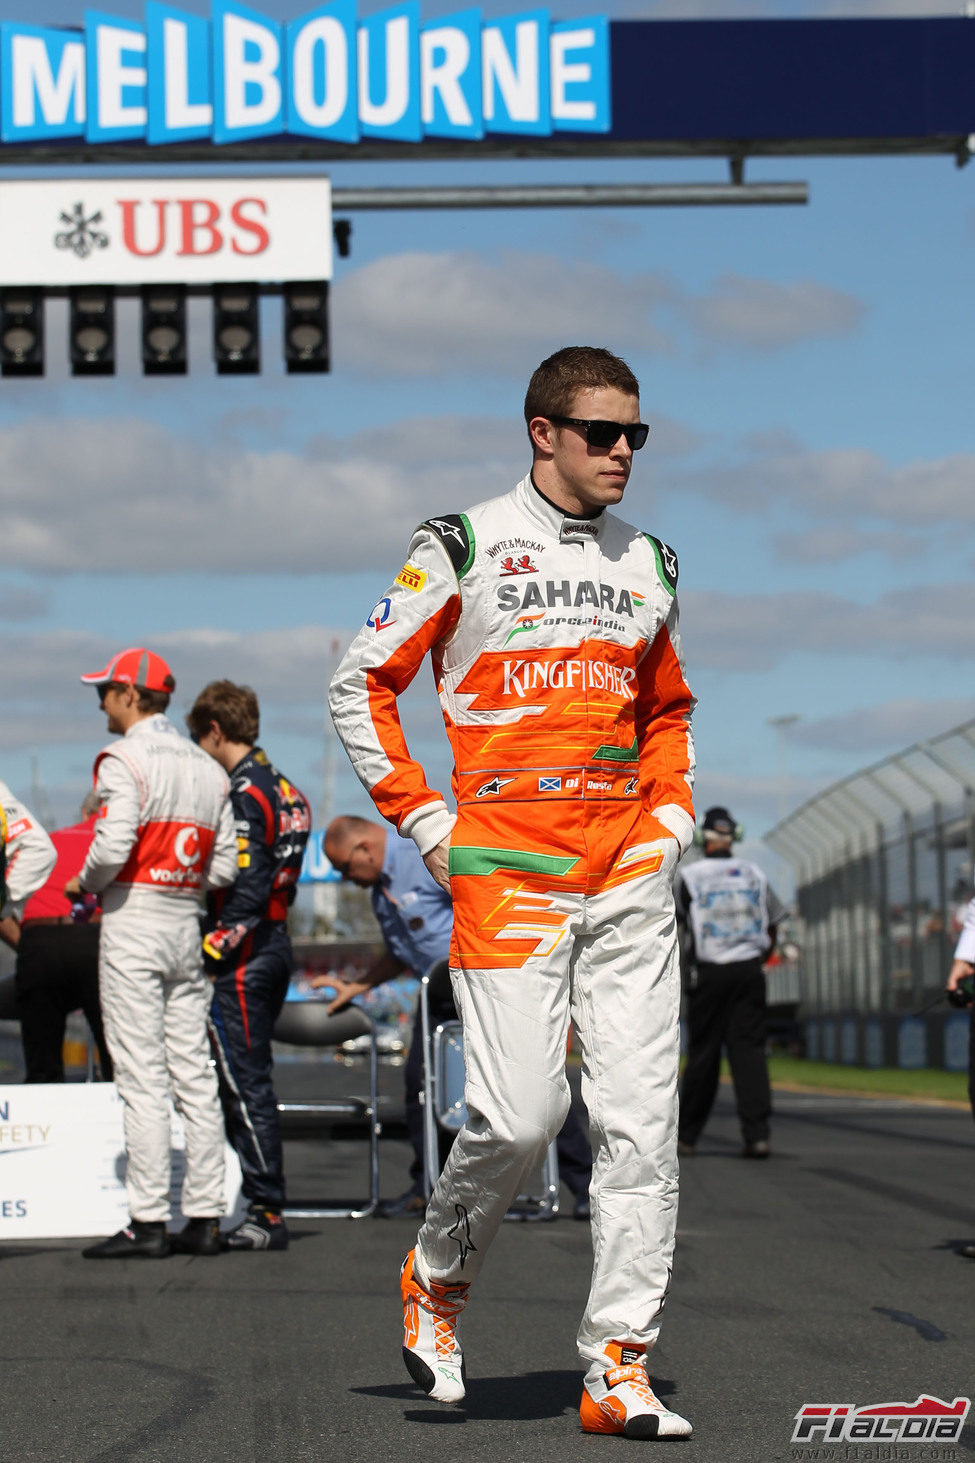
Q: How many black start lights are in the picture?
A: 5